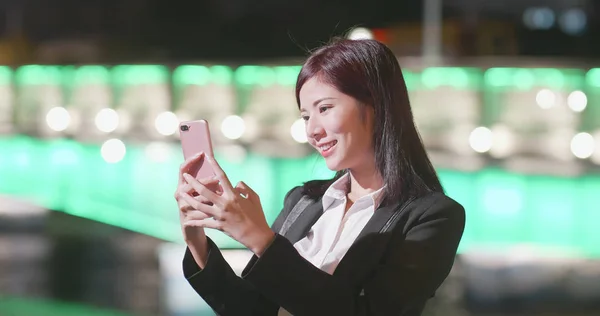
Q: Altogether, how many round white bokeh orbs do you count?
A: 11